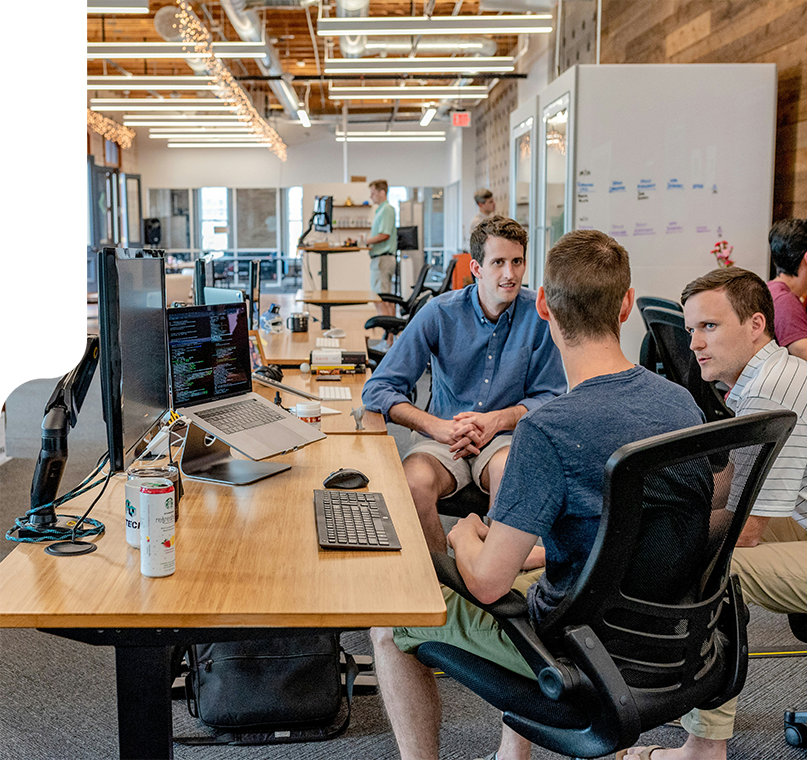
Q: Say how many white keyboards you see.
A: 2